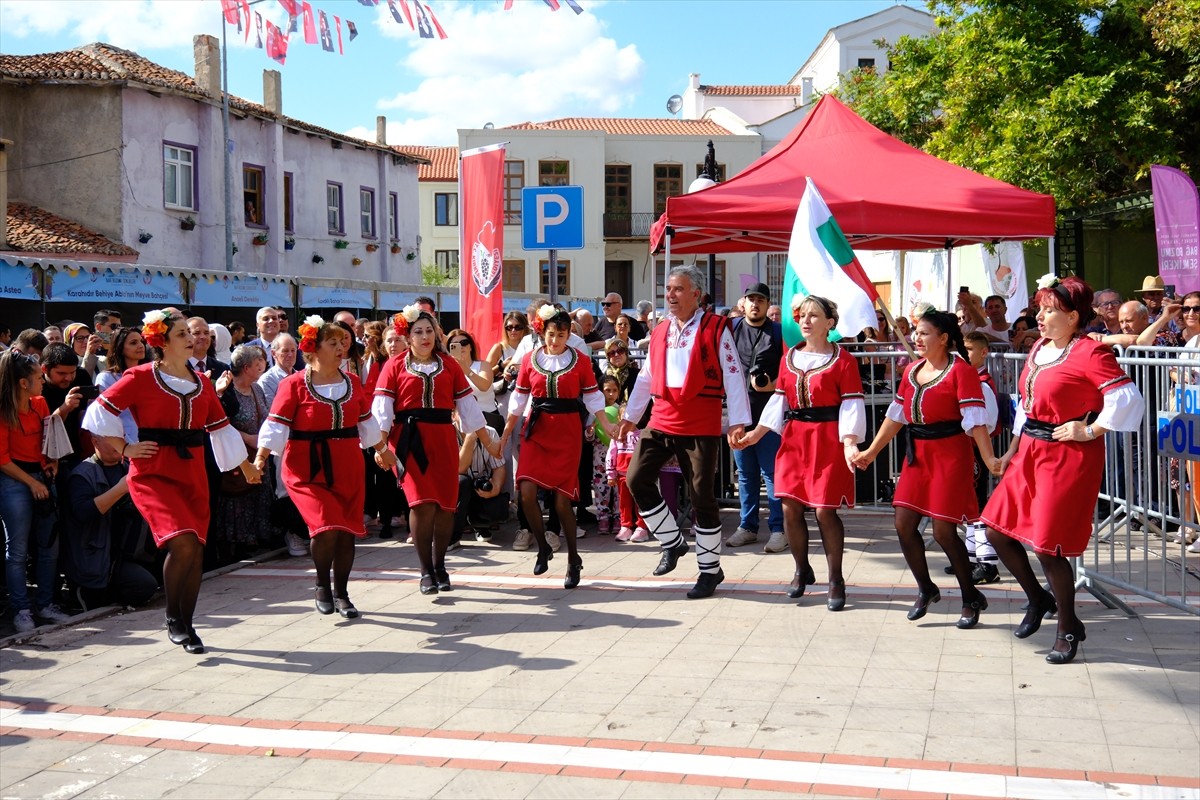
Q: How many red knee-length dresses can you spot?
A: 7